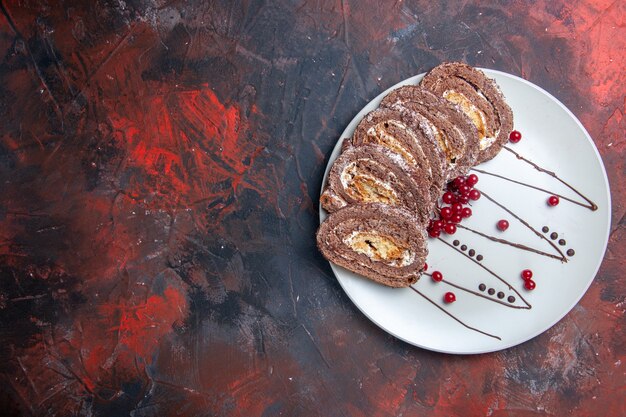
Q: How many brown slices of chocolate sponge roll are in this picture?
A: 5